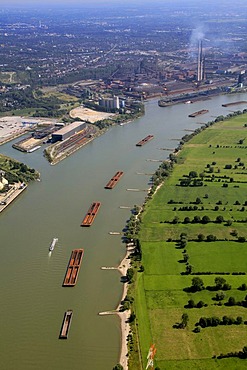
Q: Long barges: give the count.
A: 7